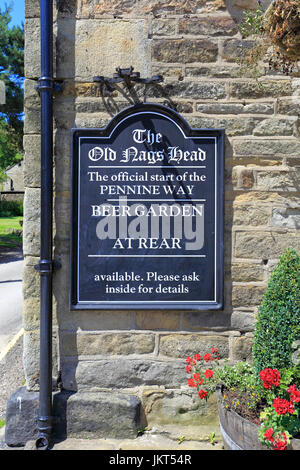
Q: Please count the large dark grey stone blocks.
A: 2